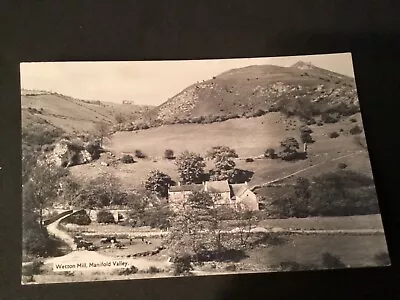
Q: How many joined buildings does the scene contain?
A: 3